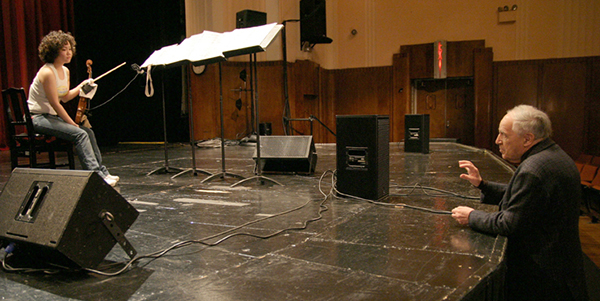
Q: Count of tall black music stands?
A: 4